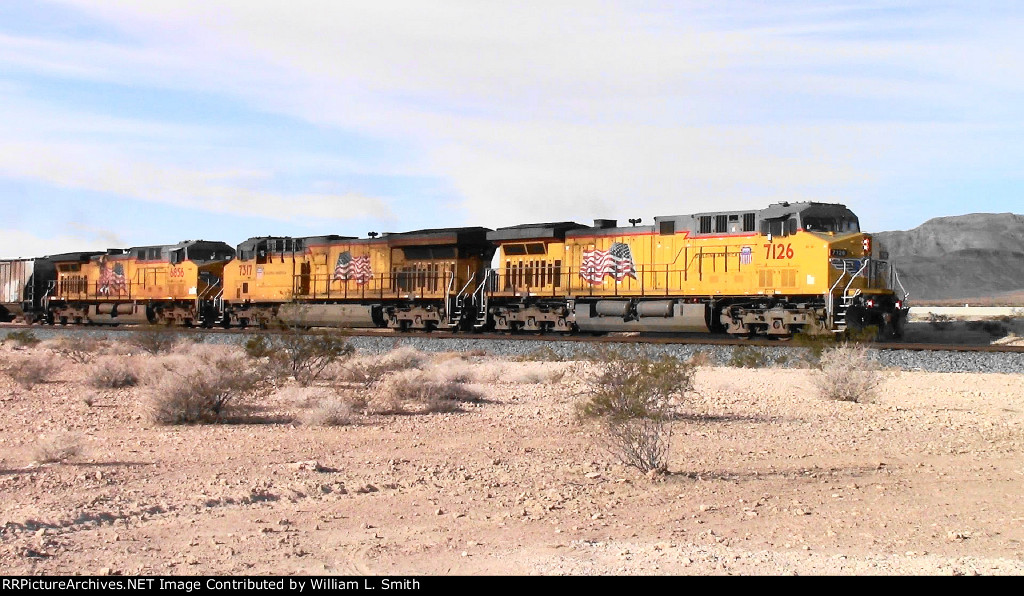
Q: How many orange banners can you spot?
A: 0